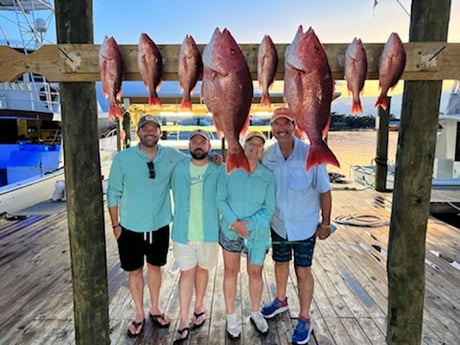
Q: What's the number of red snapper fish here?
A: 8